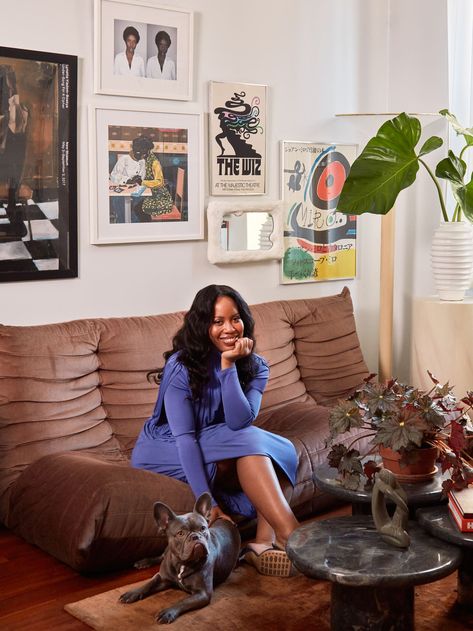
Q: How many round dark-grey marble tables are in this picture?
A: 3